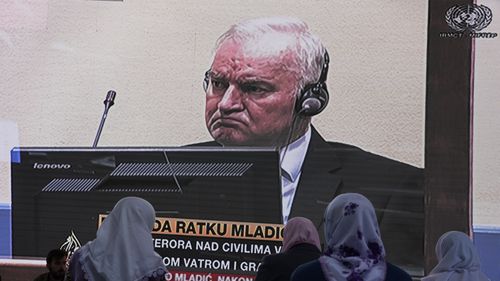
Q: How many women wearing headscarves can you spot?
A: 4